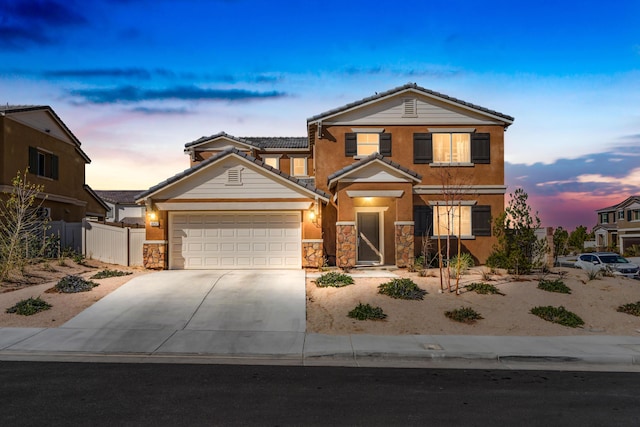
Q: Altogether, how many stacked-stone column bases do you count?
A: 4